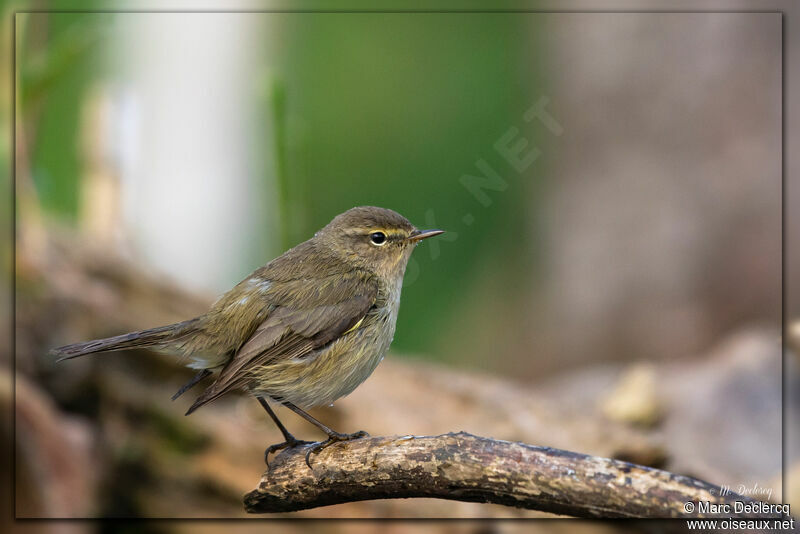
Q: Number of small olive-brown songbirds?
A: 1